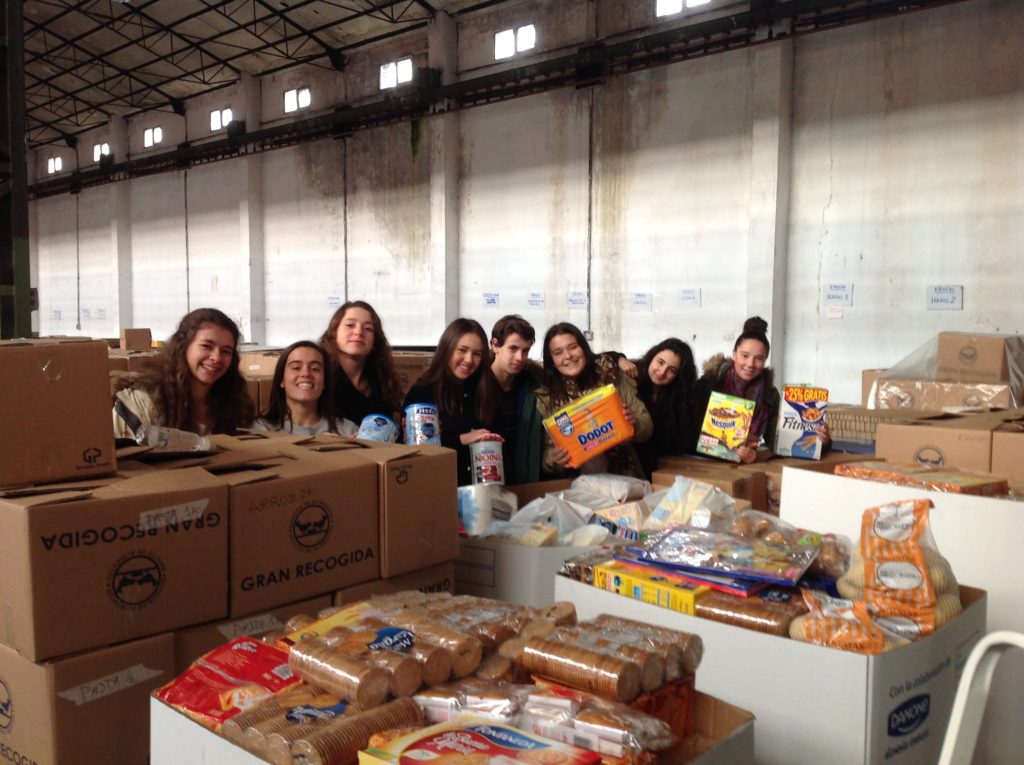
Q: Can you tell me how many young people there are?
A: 8